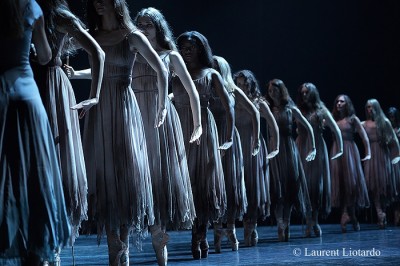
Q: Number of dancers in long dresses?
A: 12